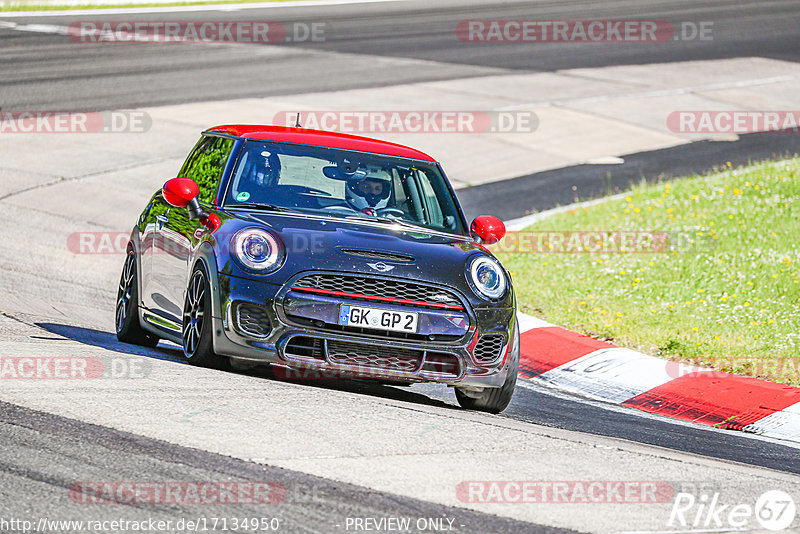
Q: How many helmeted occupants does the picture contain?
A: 2